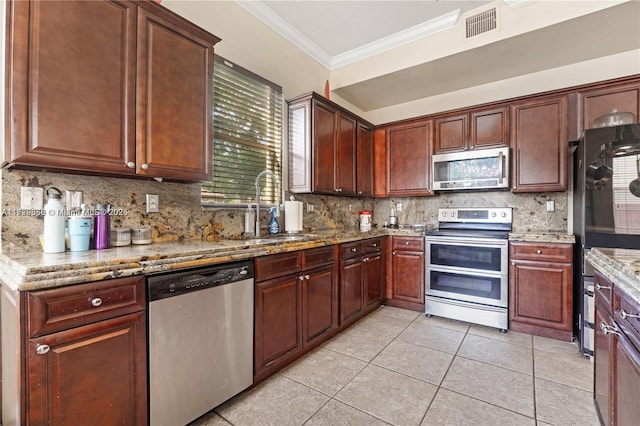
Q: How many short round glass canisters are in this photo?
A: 2